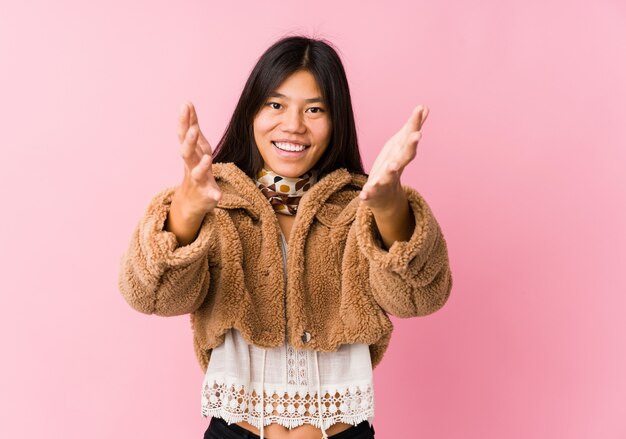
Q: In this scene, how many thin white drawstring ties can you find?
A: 2